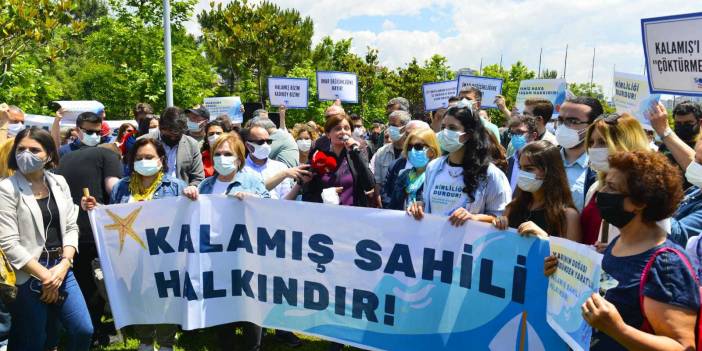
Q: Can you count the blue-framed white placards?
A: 5